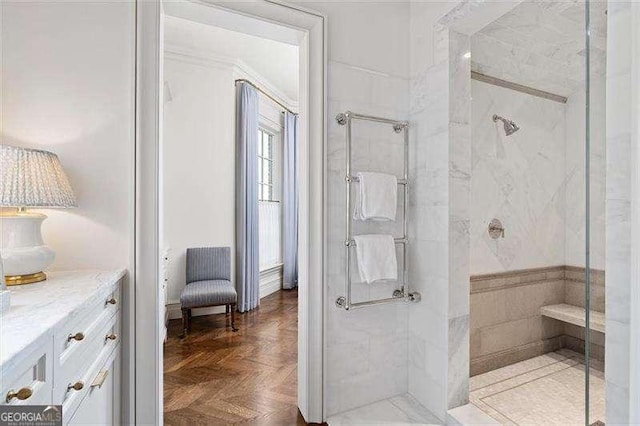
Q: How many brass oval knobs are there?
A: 5